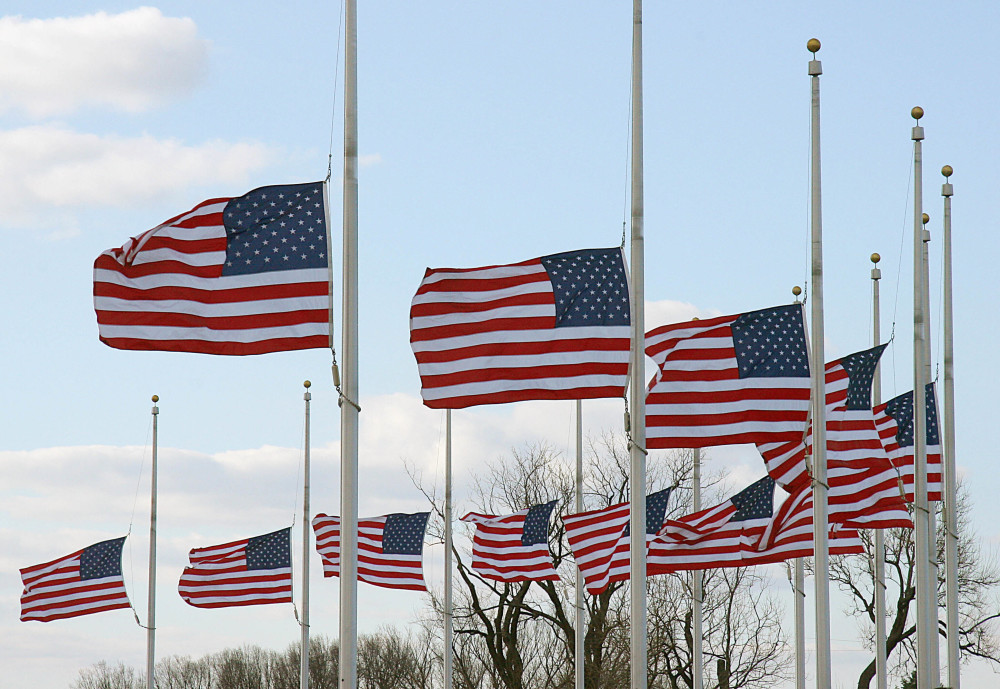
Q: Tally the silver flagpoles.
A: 13